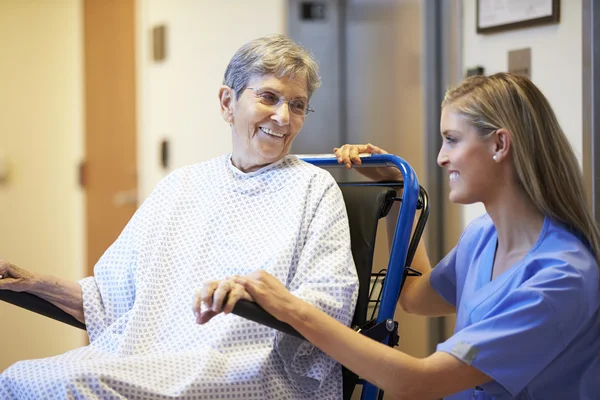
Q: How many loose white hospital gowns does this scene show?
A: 1